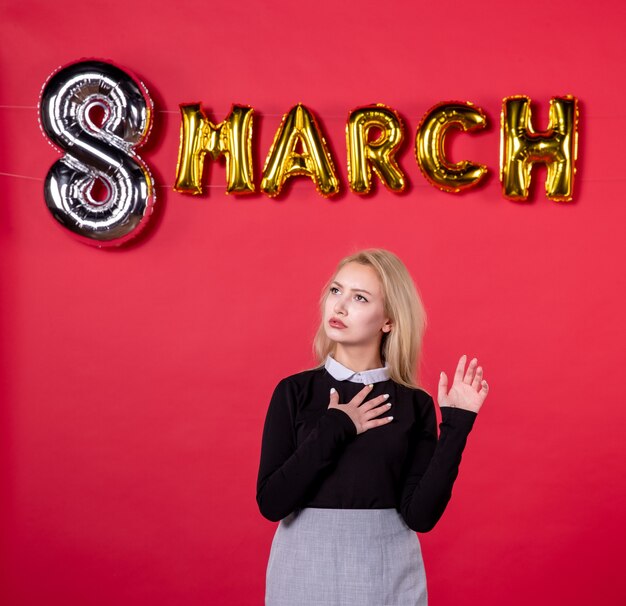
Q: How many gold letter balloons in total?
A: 5